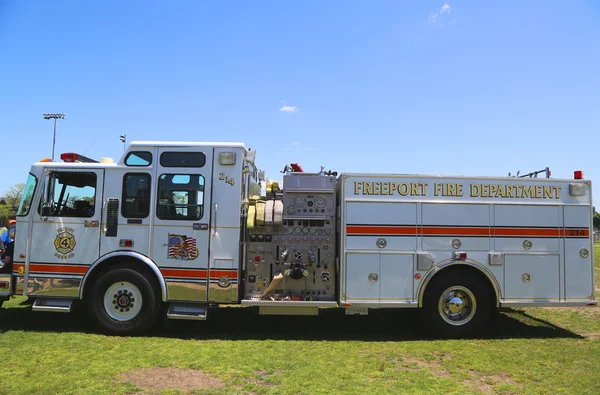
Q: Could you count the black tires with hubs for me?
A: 2